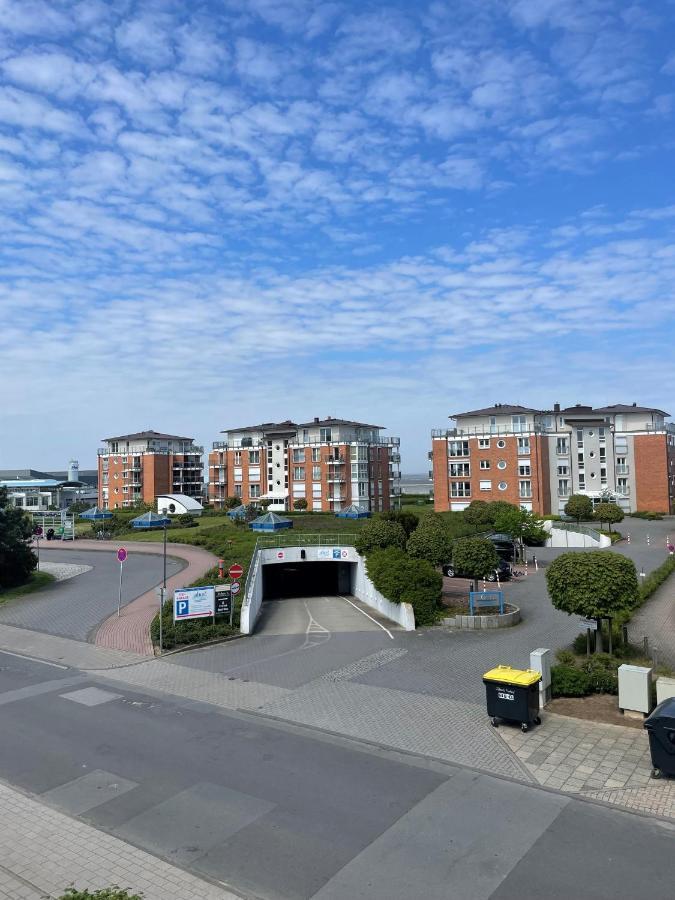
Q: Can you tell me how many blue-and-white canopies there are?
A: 5